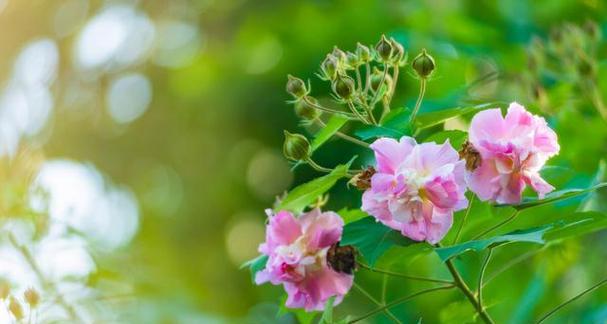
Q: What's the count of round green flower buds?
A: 12